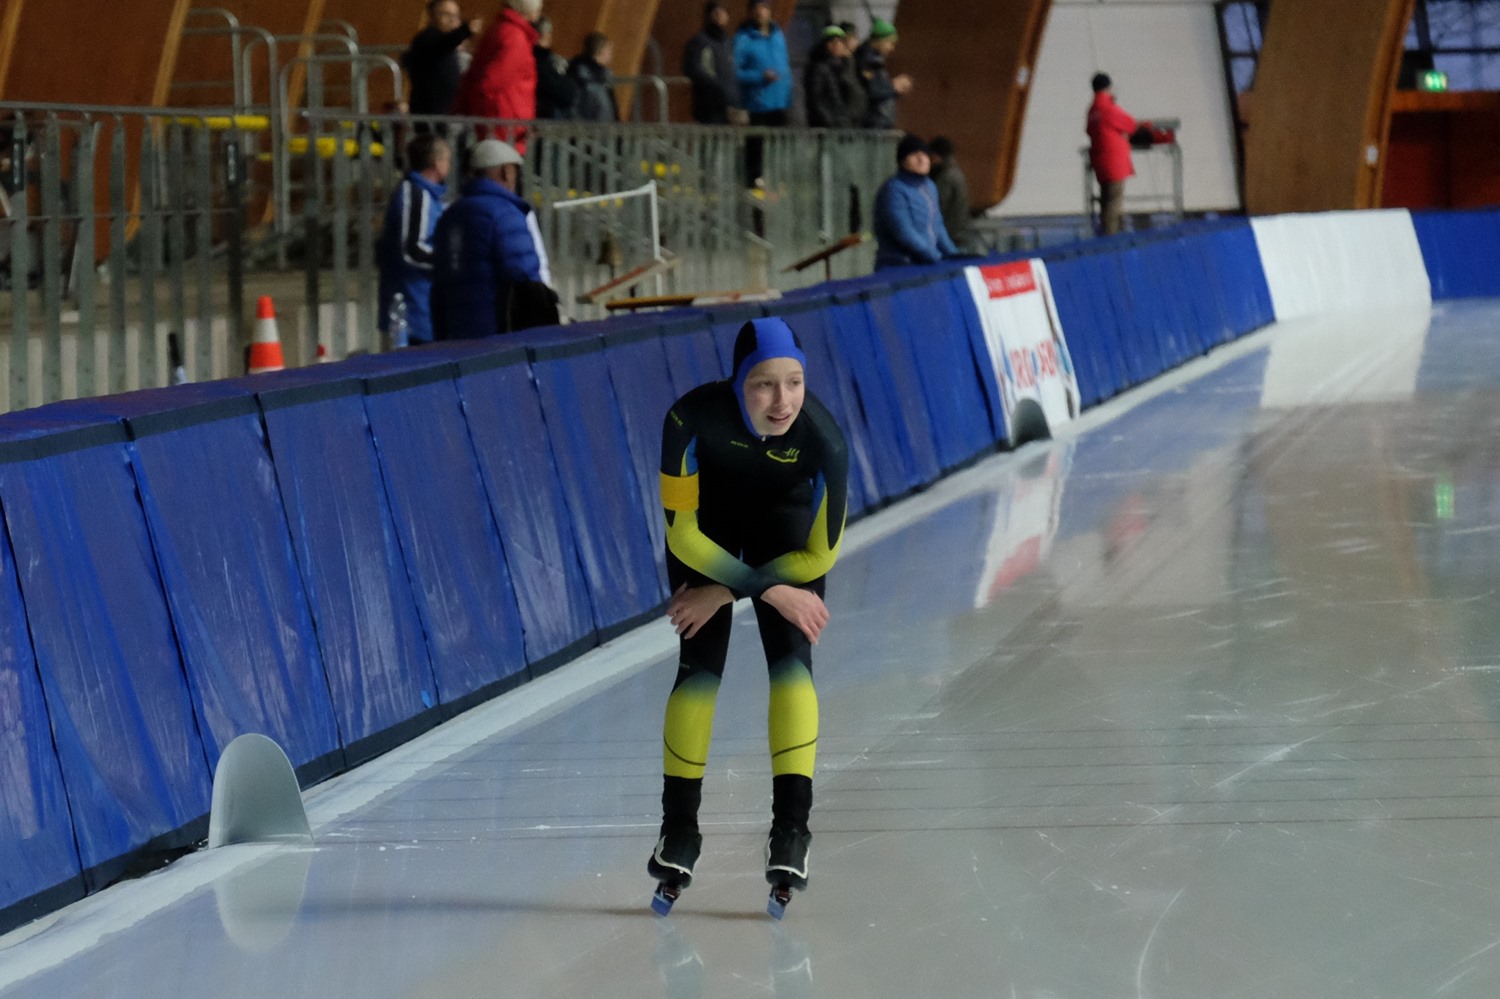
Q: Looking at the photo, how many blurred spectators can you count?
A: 14